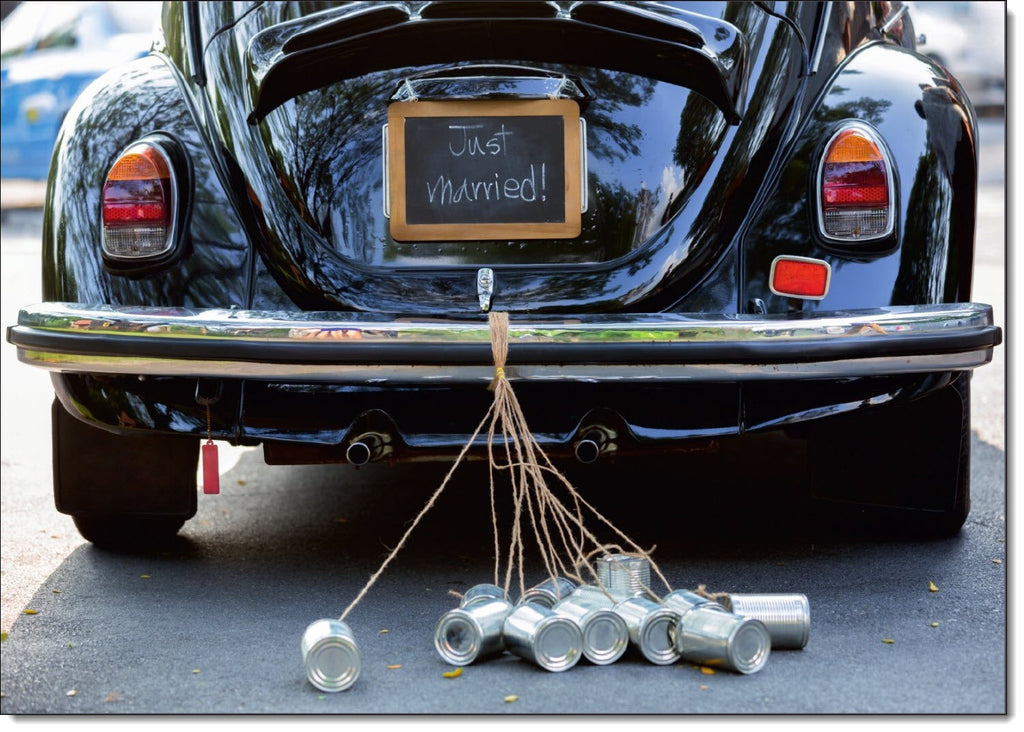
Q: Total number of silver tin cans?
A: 11